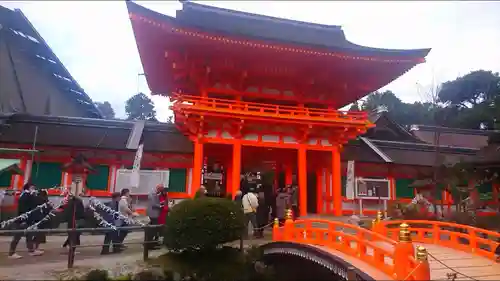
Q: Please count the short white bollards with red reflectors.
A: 0